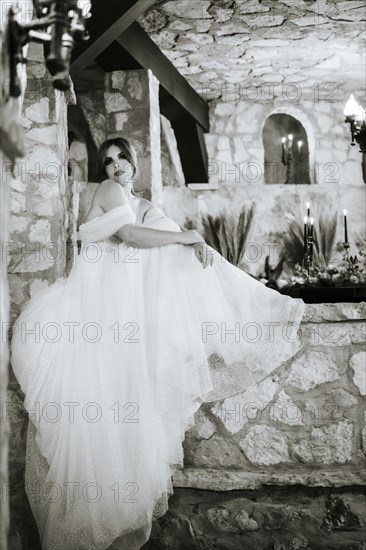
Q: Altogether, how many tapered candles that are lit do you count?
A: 7